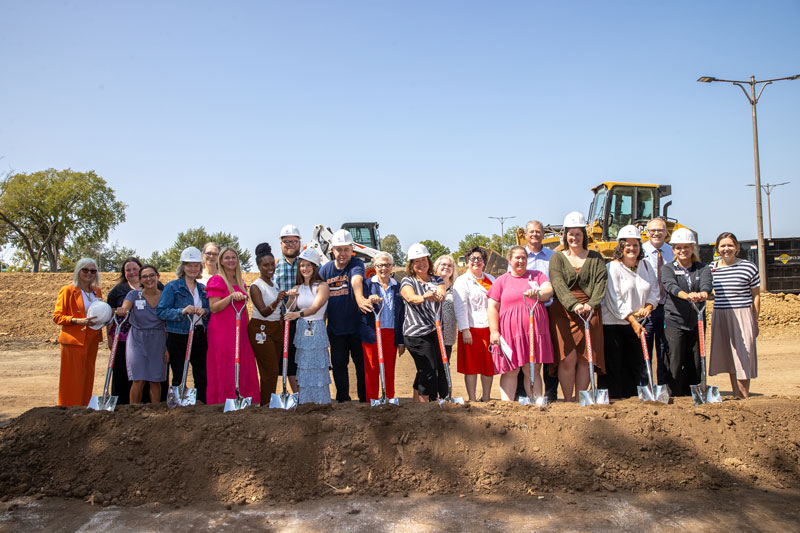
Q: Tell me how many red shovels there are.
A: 10